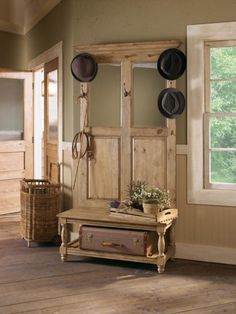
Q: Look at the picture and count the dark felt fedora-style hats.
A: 3